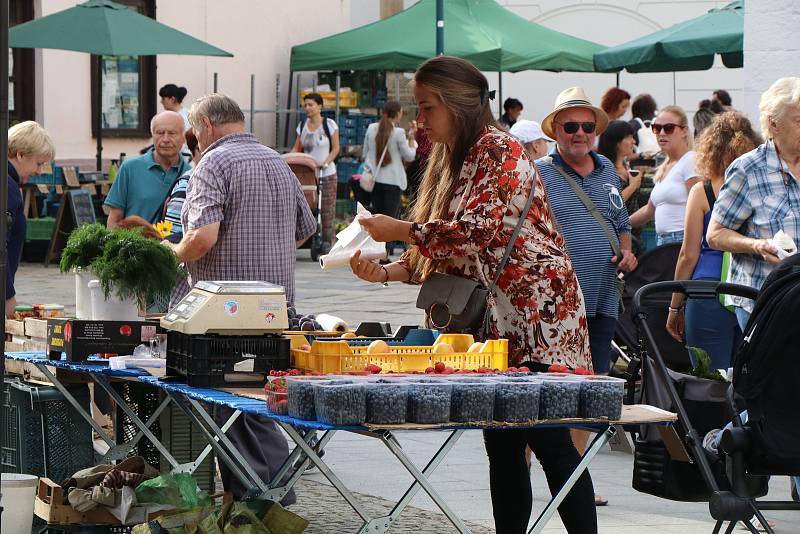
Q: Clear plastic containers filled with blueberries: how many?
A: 8